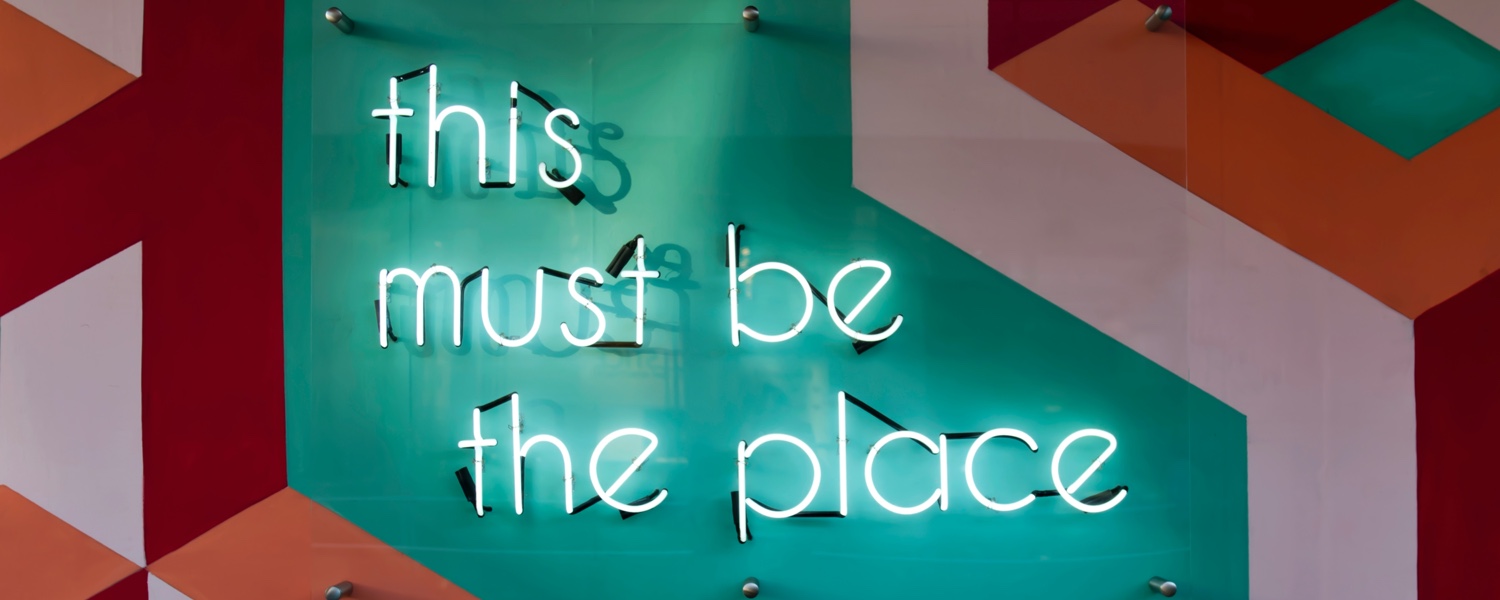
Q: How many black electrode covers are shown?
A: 10